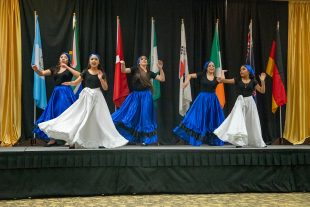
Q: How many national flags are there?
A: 8